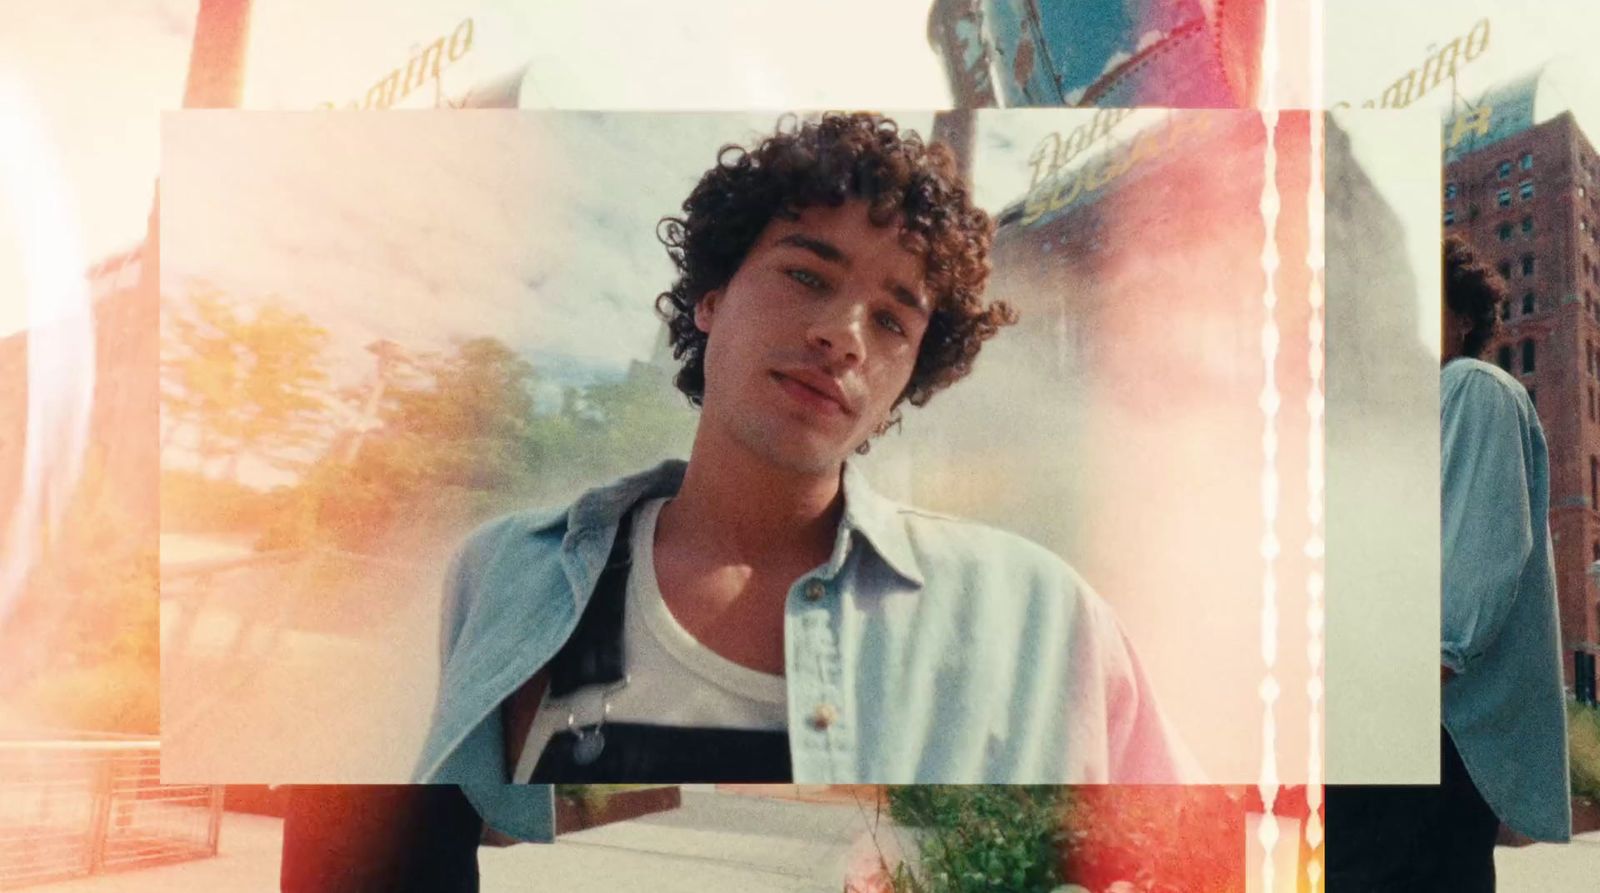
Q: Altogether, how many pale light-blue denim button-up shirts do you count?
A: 2